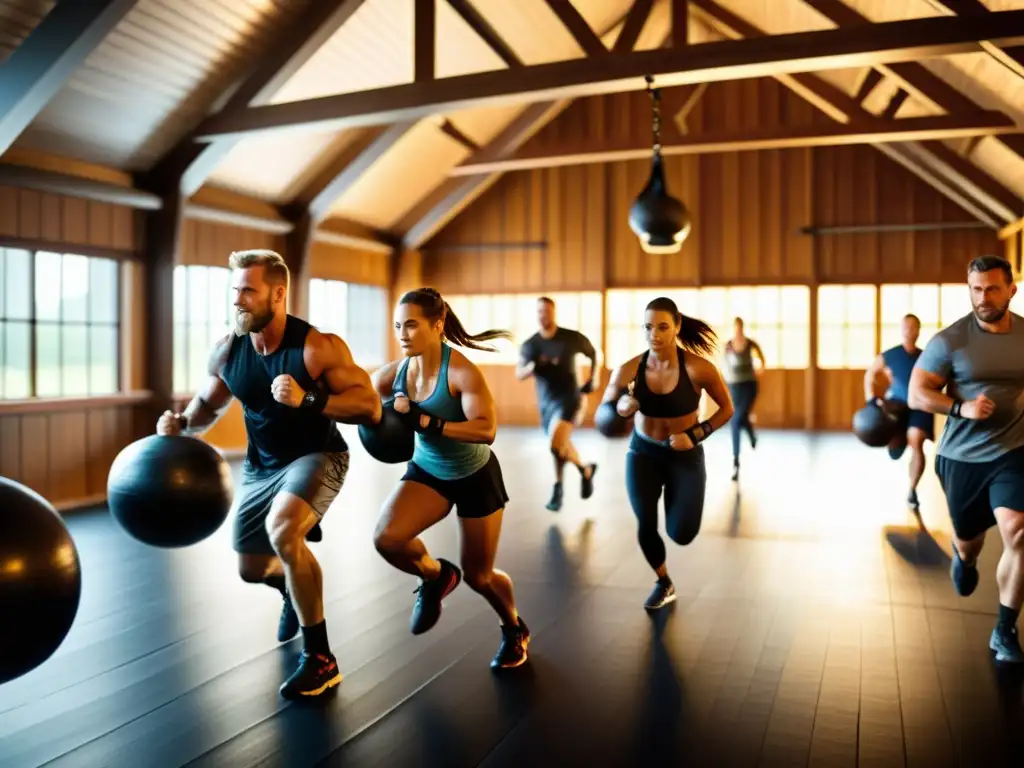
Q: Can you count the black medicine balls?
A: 5